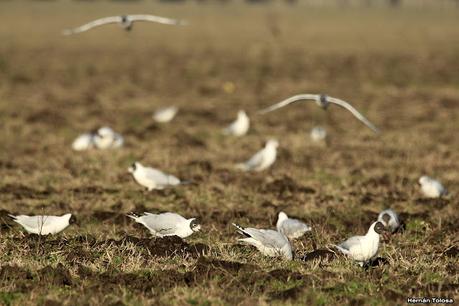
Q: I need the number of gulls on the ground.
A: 14